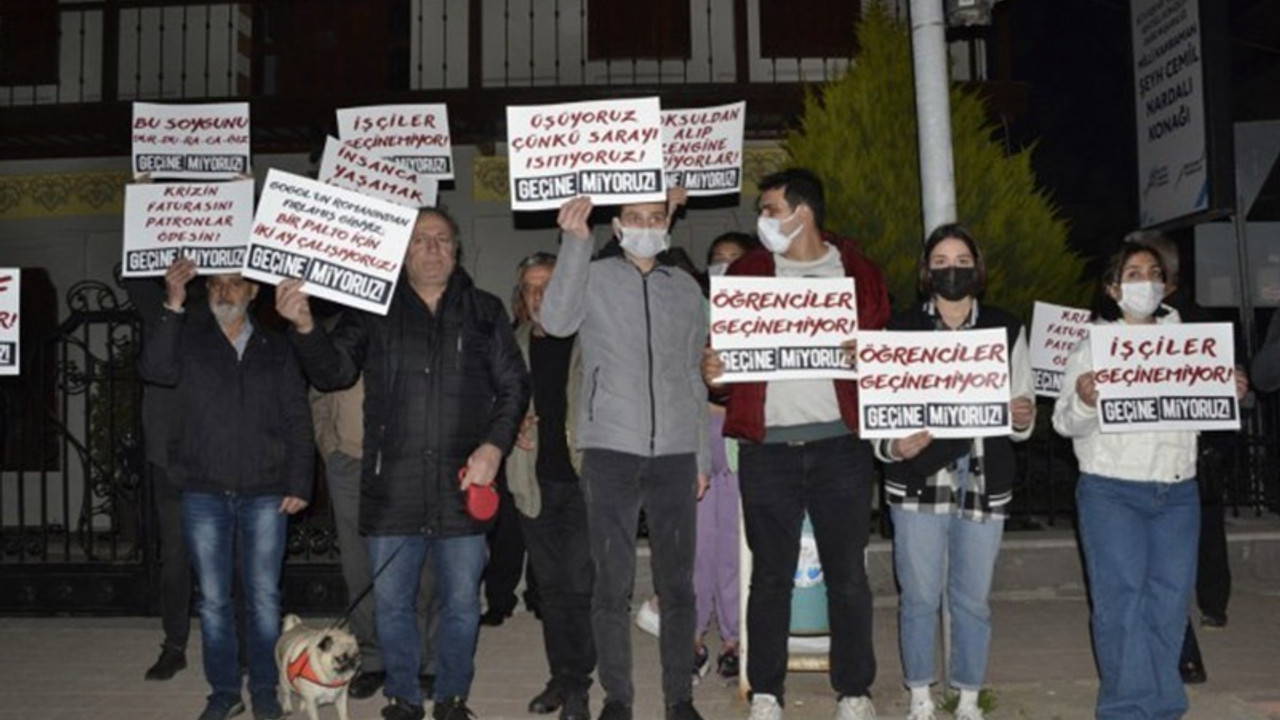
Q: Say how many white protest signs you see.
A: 12